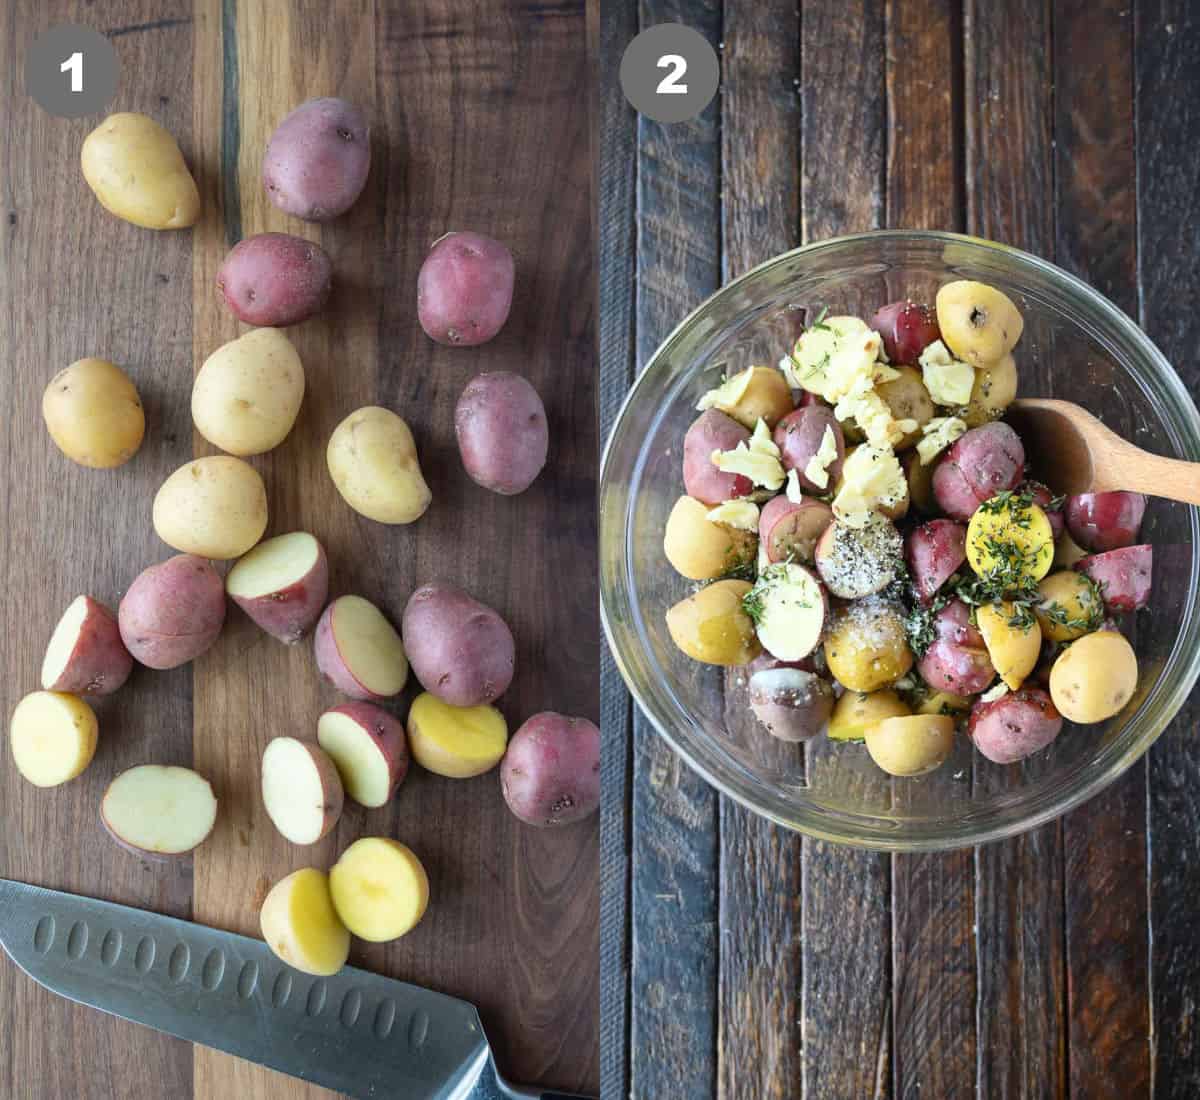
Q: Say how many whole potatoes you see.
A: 12